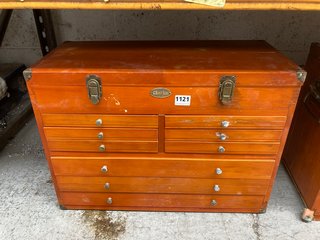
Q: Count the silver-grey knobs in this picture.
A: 12